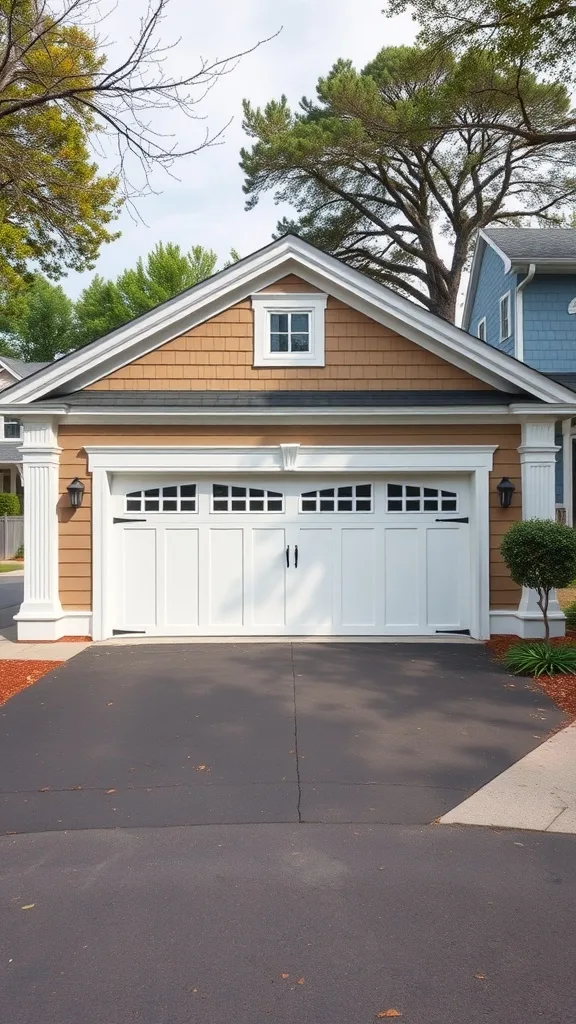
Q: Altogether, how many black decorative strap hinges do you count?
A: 4